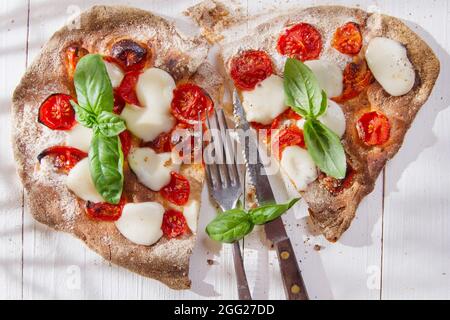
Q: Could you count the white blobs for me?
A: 12